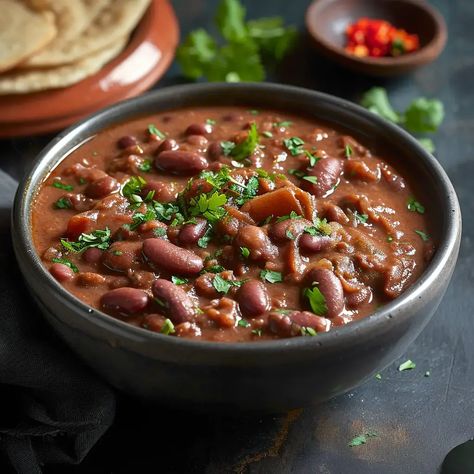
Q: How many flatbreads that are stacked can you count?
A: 3